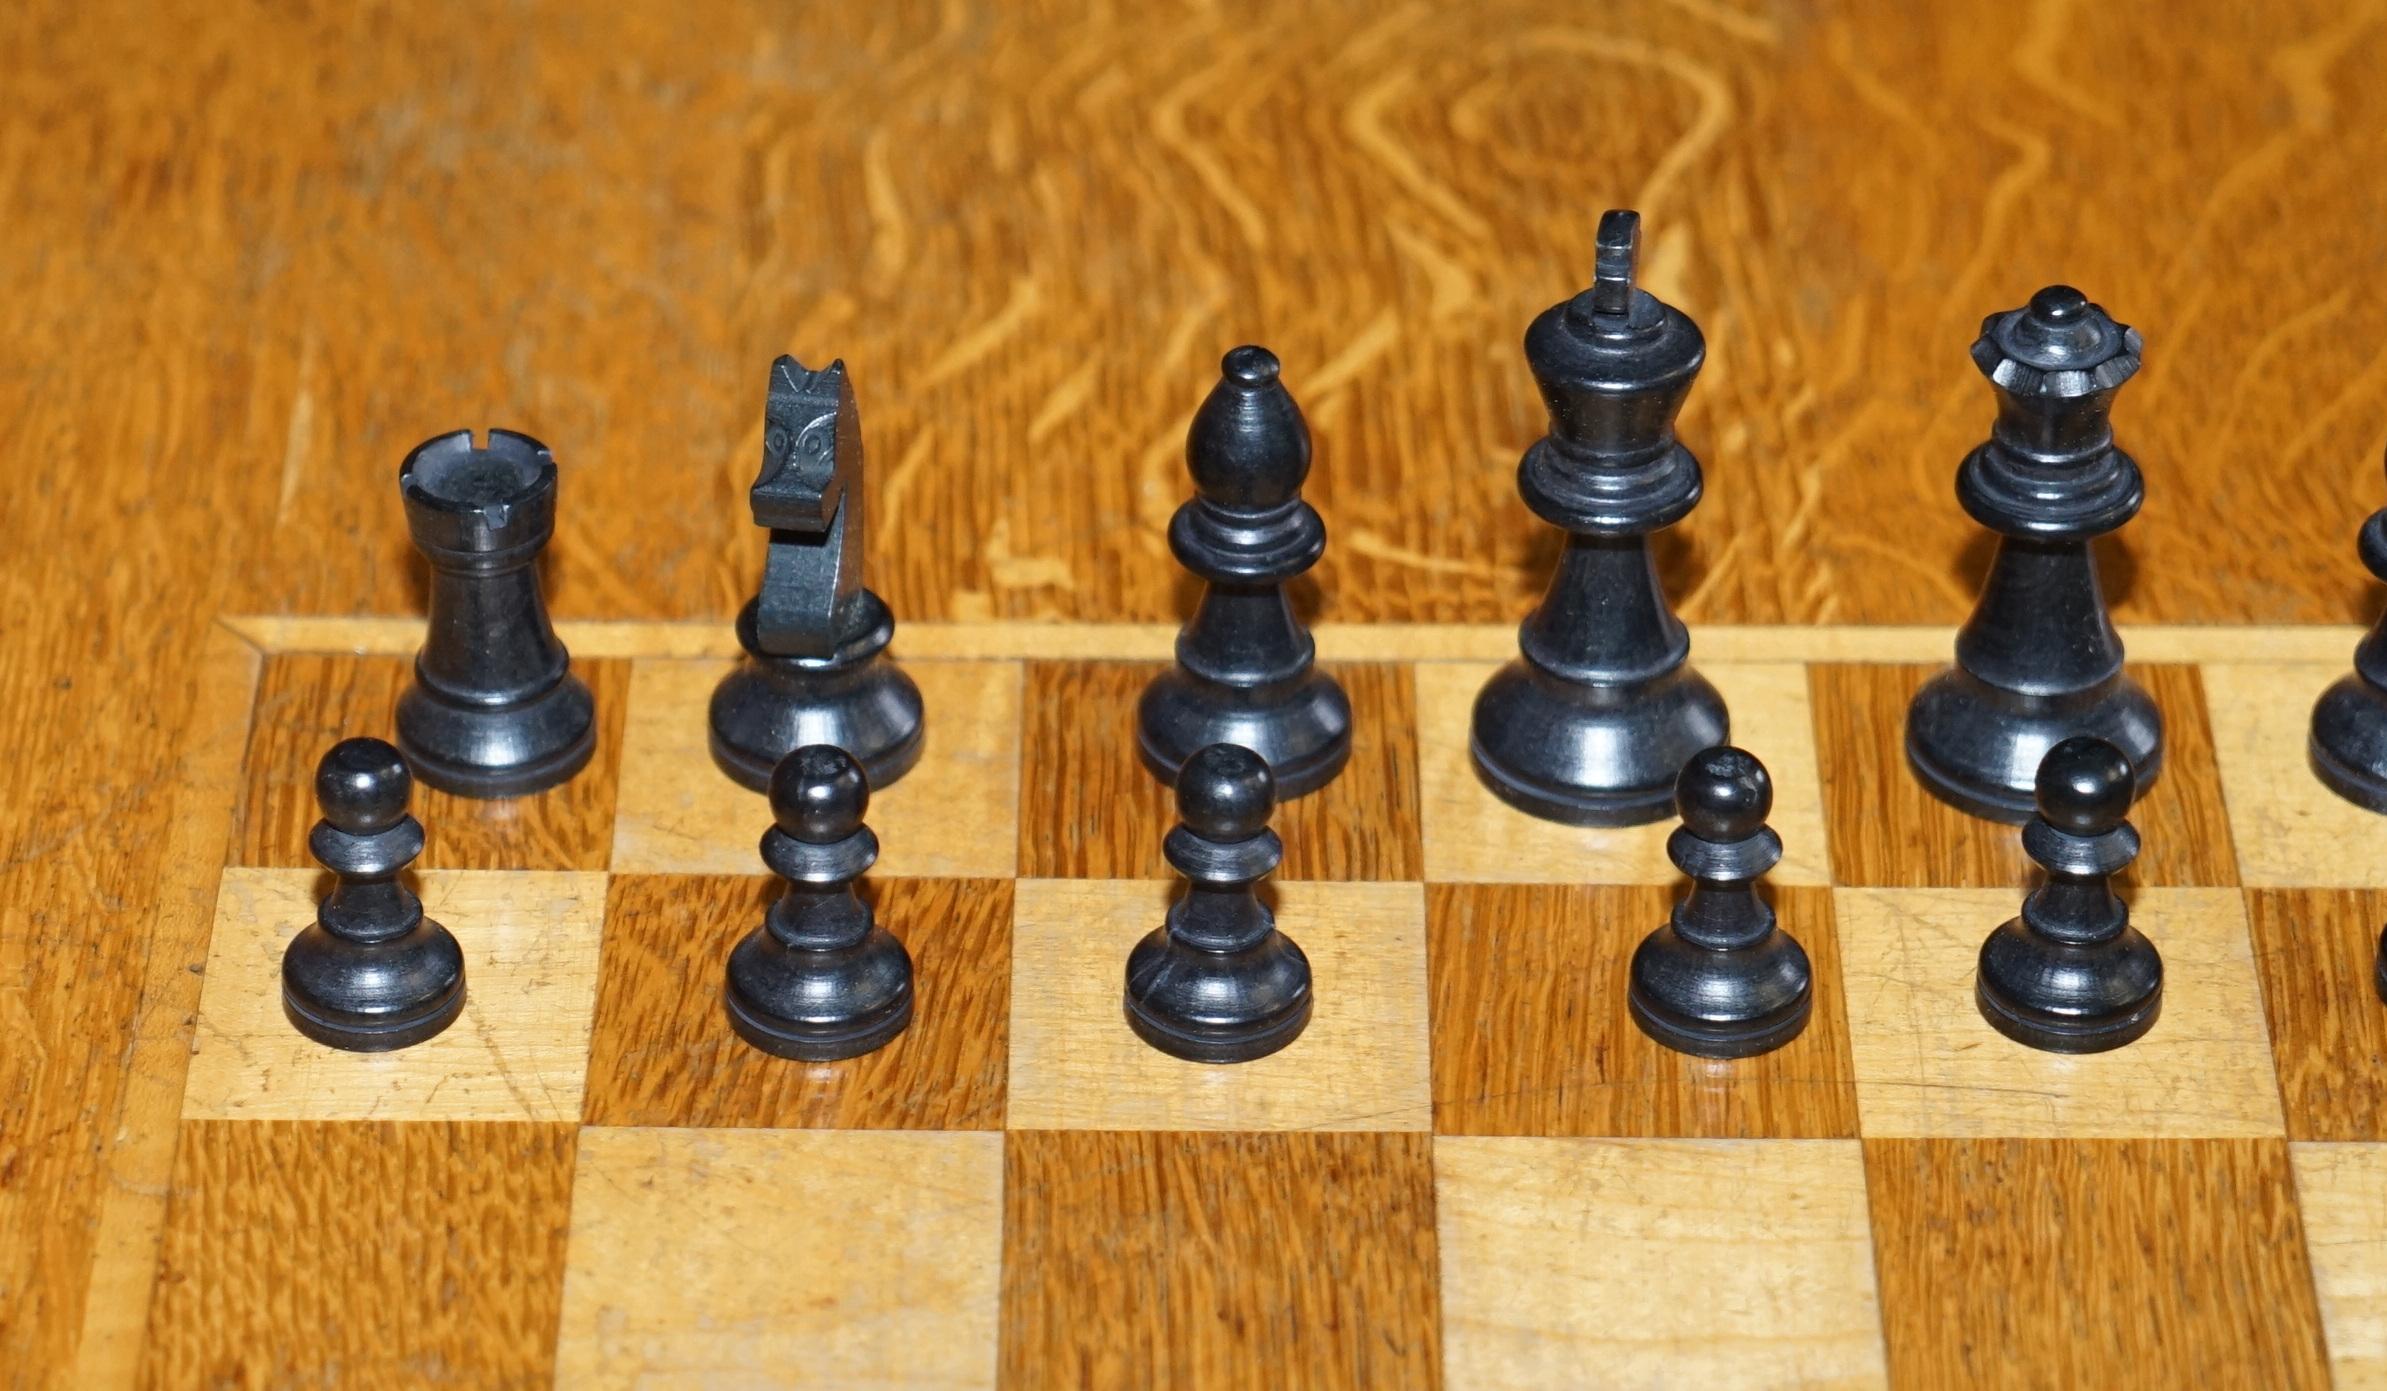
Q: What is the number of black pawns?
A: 5